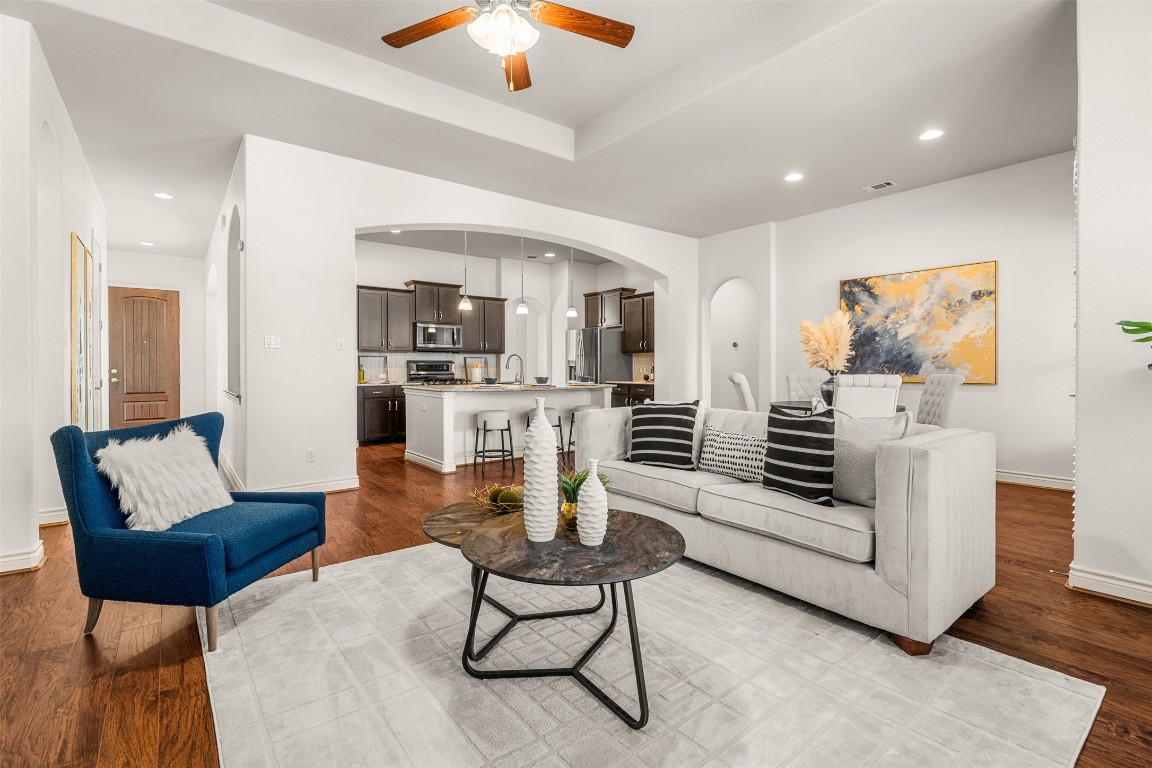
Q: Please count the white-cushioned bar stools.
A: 3